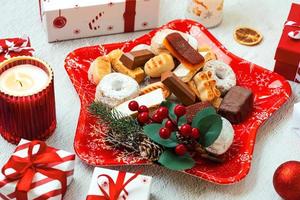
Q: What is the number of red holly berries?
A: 11